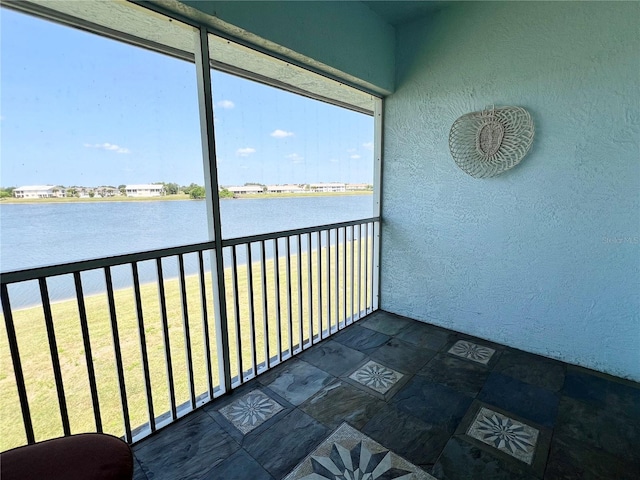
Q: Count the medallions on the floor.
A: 5